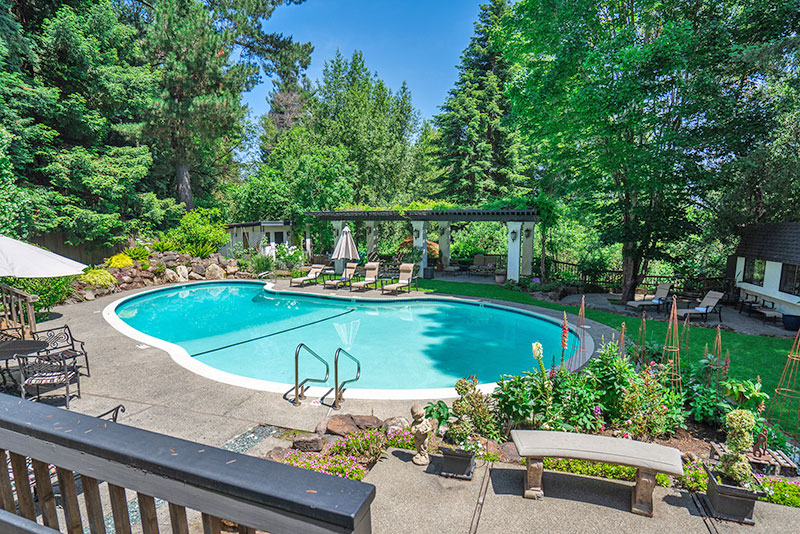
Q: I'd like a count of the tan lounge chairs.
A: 6